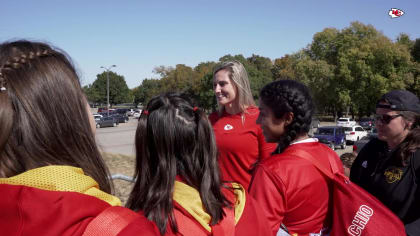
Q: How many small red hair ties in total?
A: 2